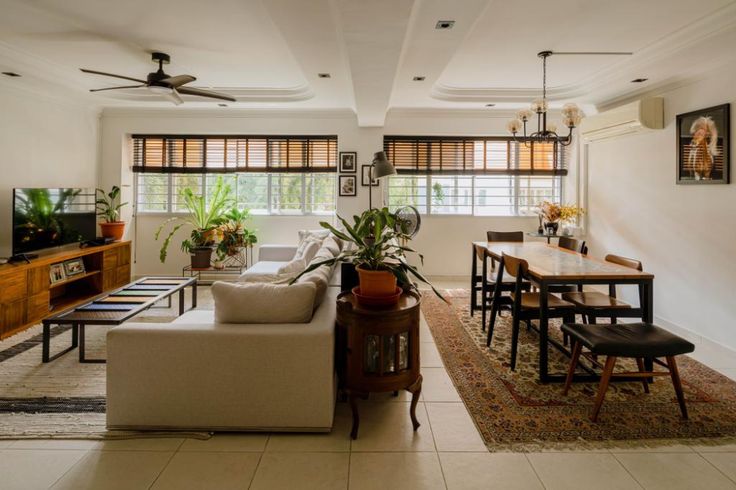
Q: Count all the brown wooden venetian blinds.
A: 2